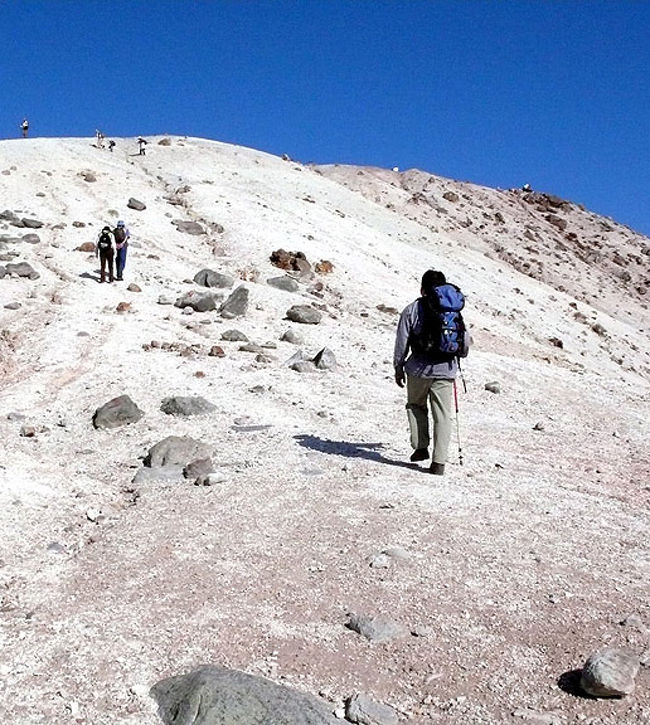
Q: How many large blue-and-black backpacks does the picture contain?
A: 1